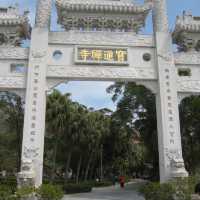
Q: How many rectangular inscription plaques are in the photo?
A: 1